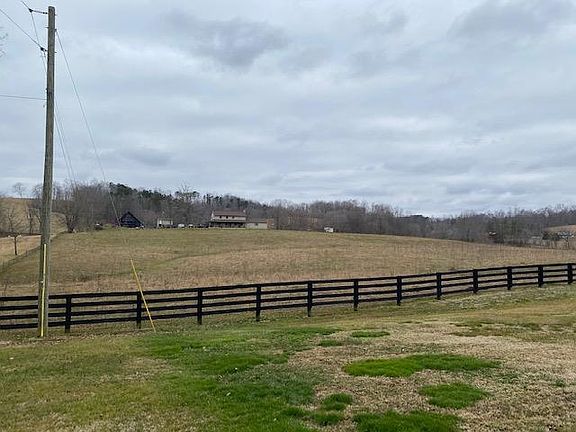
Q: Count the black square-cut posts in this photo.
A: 12